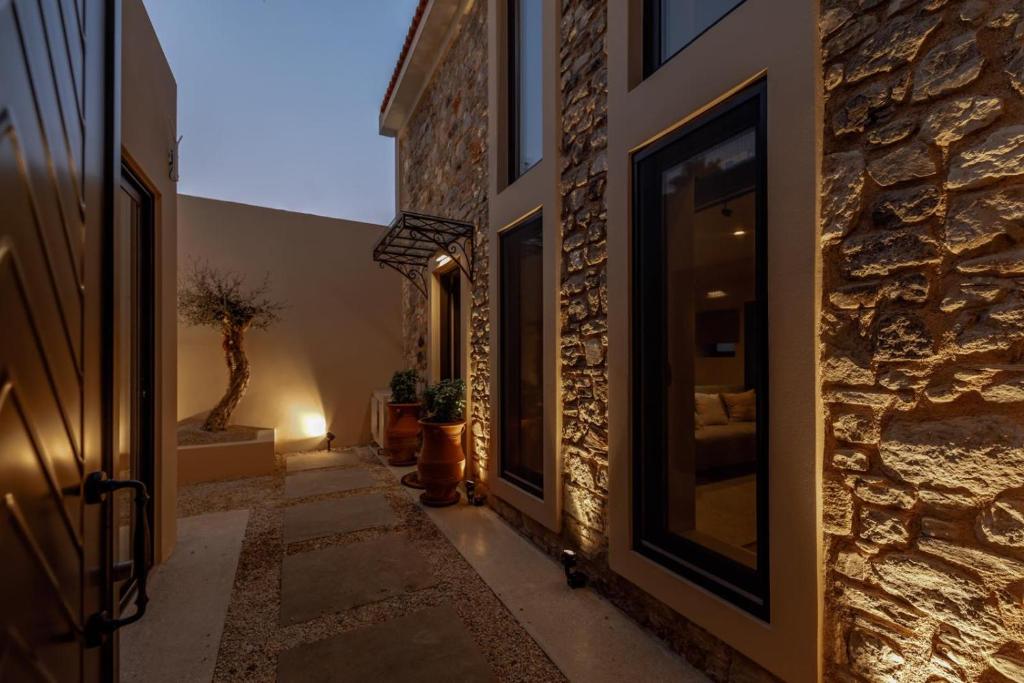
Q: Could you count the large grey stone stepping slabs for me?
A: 5